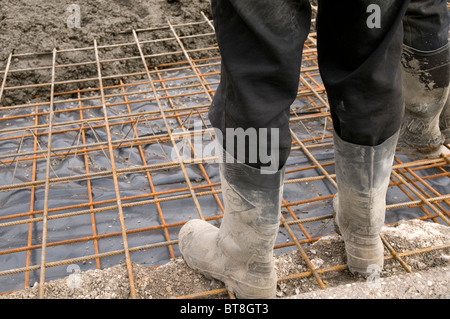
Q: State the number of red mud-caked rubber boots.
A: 0